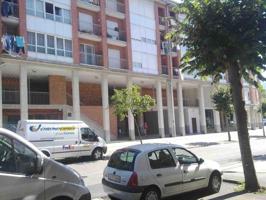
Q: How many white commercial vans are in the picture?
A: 1